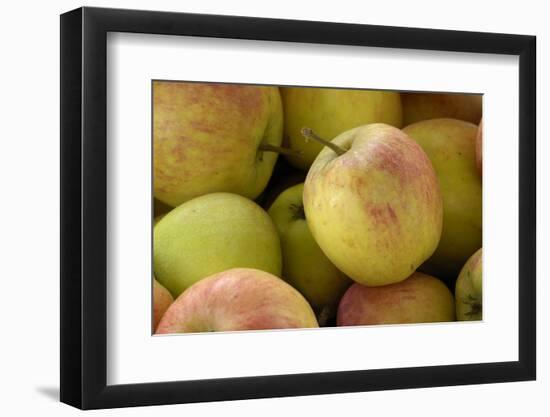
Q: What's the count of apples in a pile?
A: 12